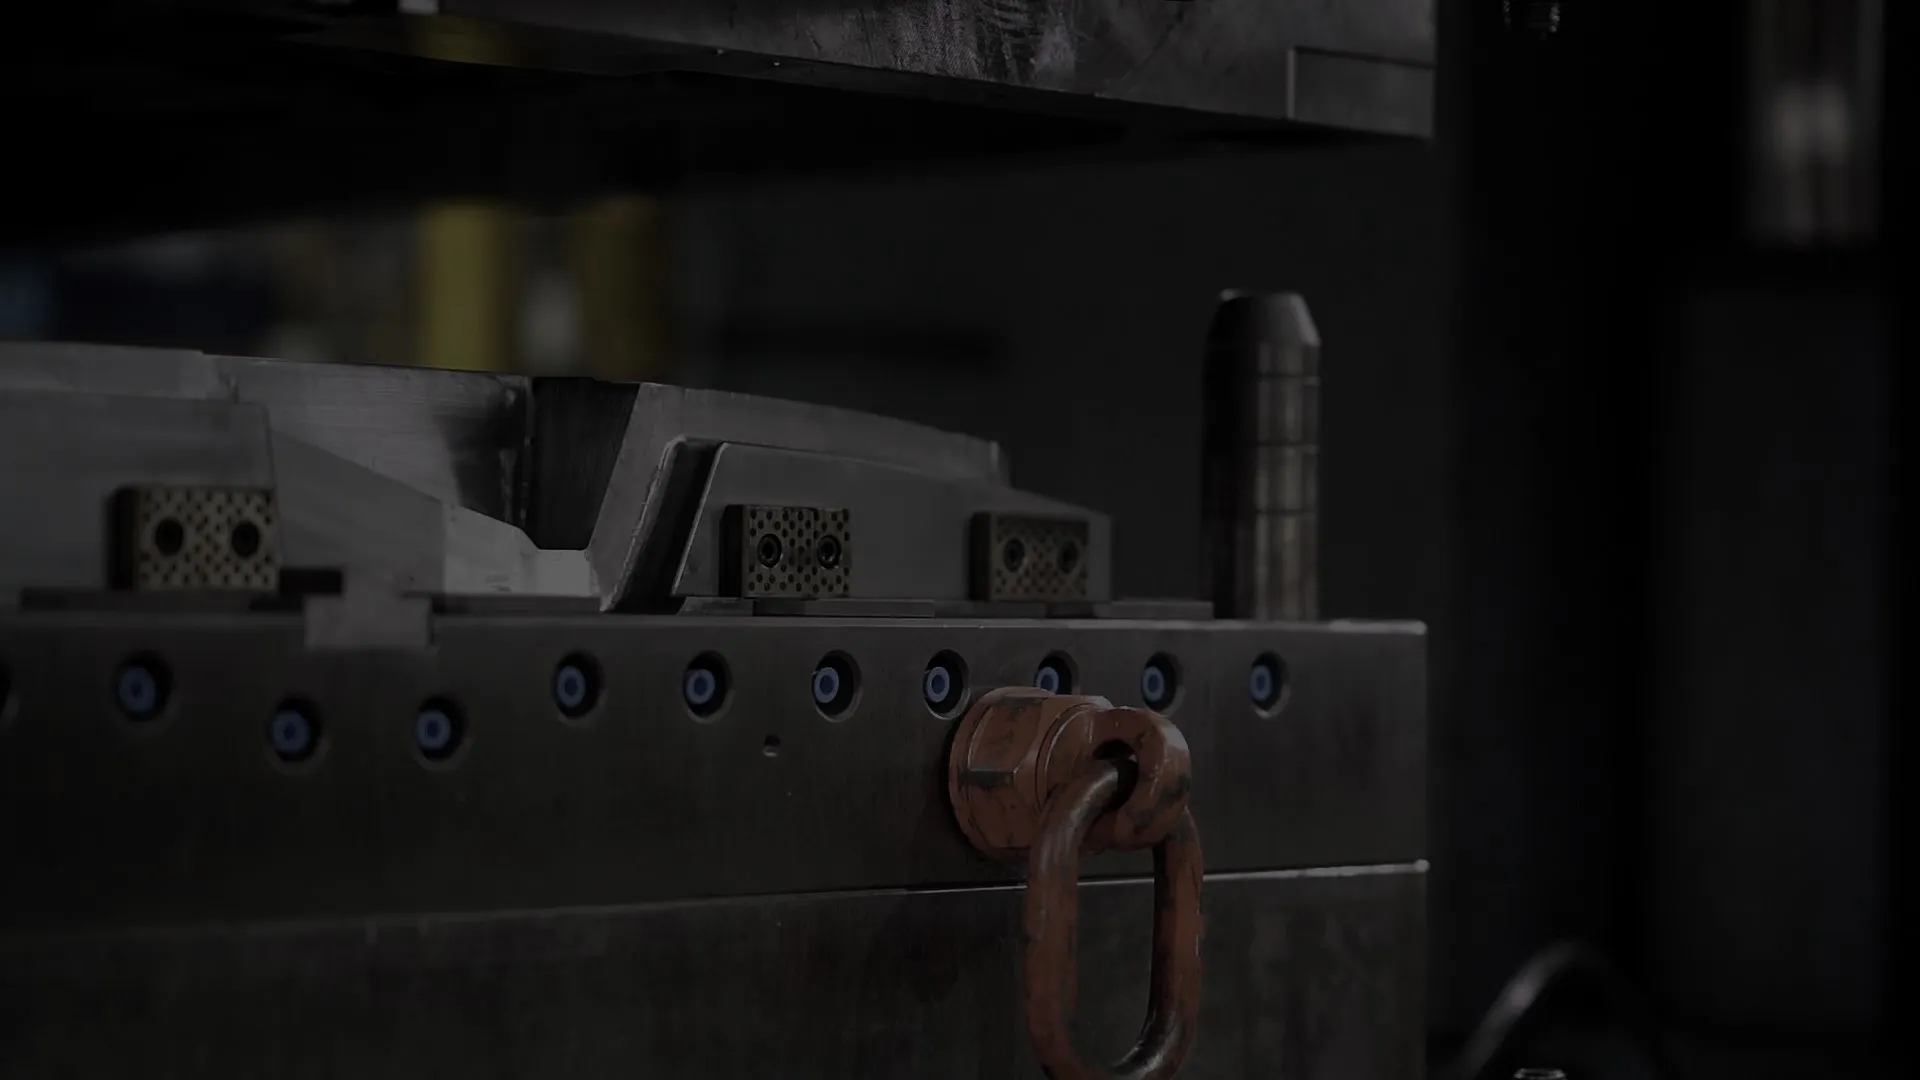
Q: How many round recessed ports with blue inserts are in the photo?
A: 10